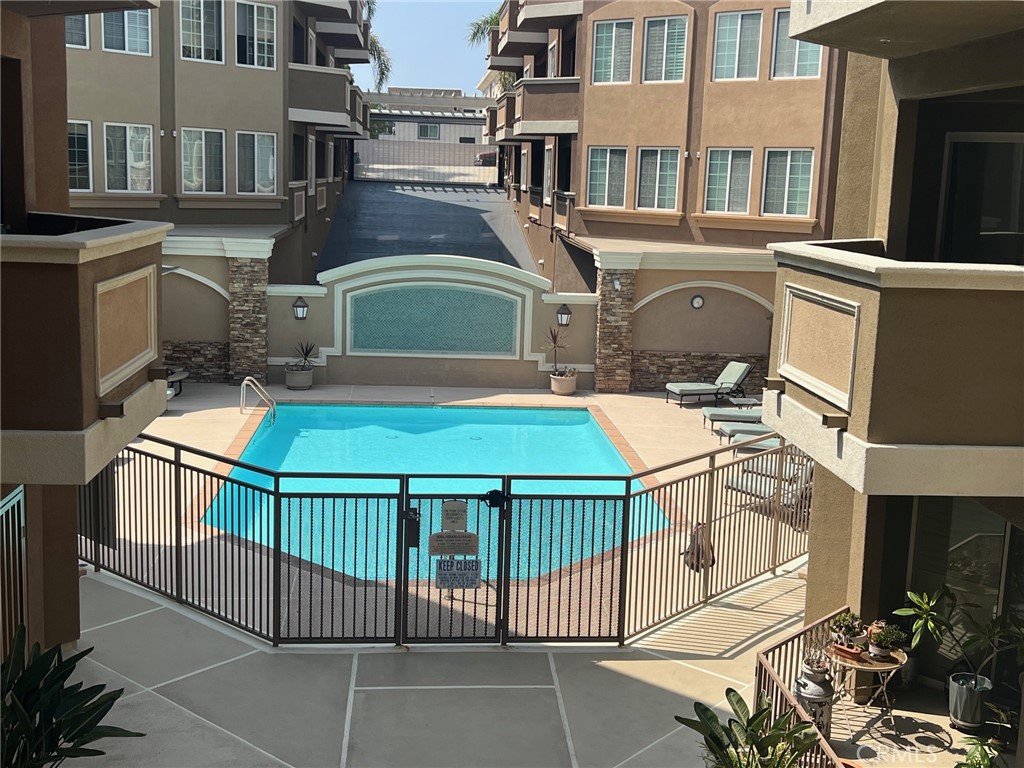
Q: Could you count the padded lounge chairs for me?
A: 6